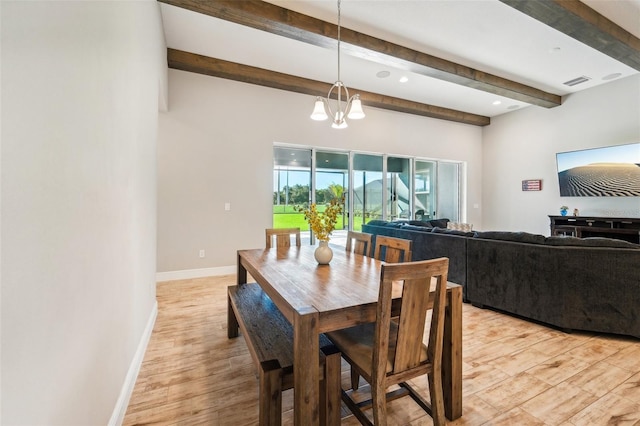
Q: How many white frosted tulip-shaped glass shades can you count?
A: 3